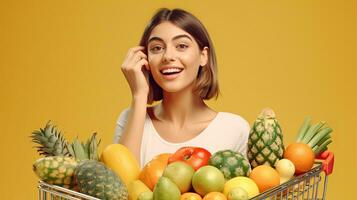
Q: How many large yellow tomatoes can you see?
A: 0